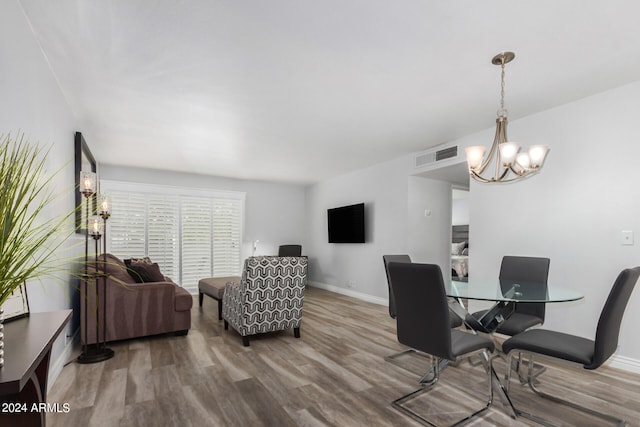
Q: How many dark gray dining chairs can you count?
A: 4